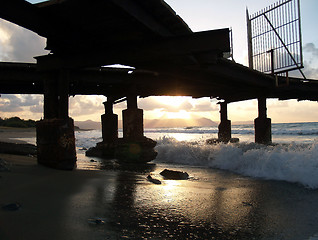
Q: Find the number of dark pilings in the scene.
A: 5